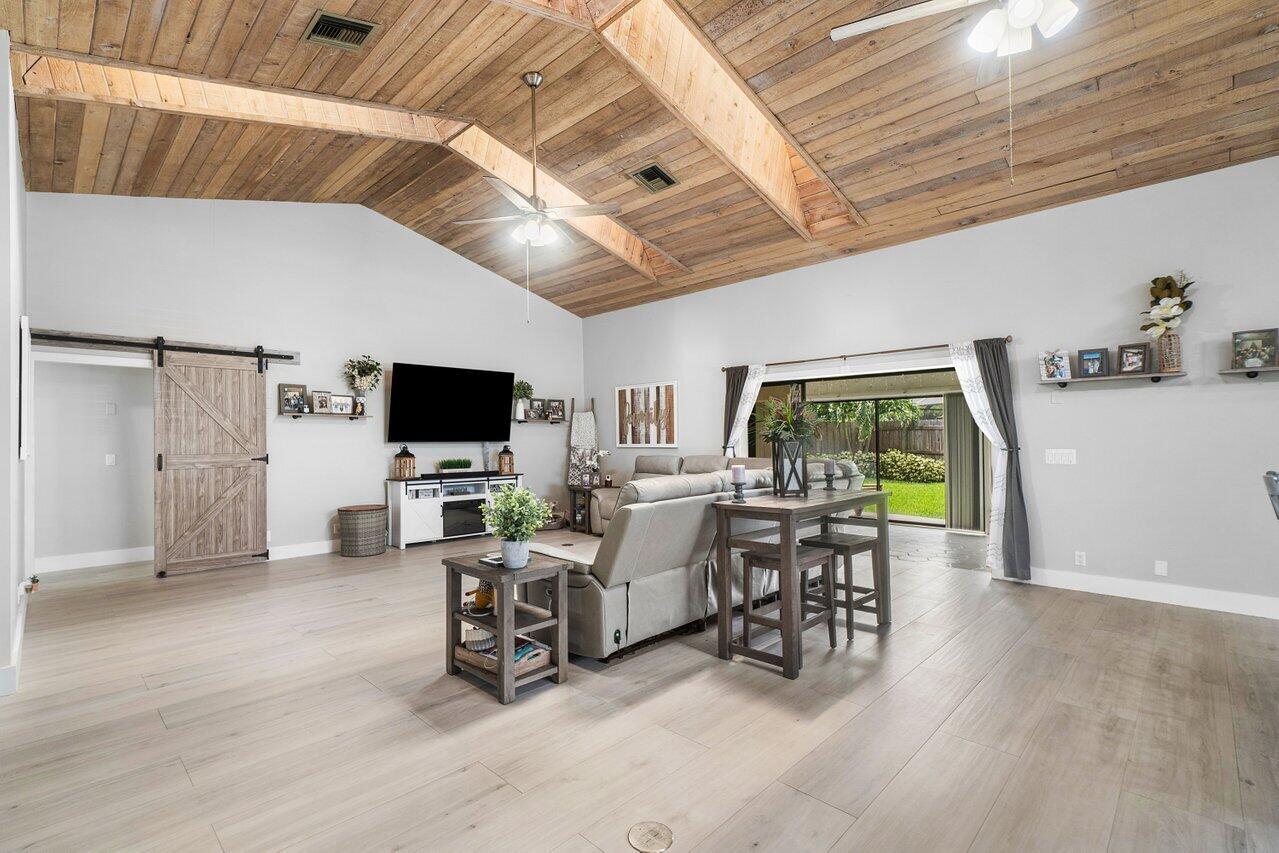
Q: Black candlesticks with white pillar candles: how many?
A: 2